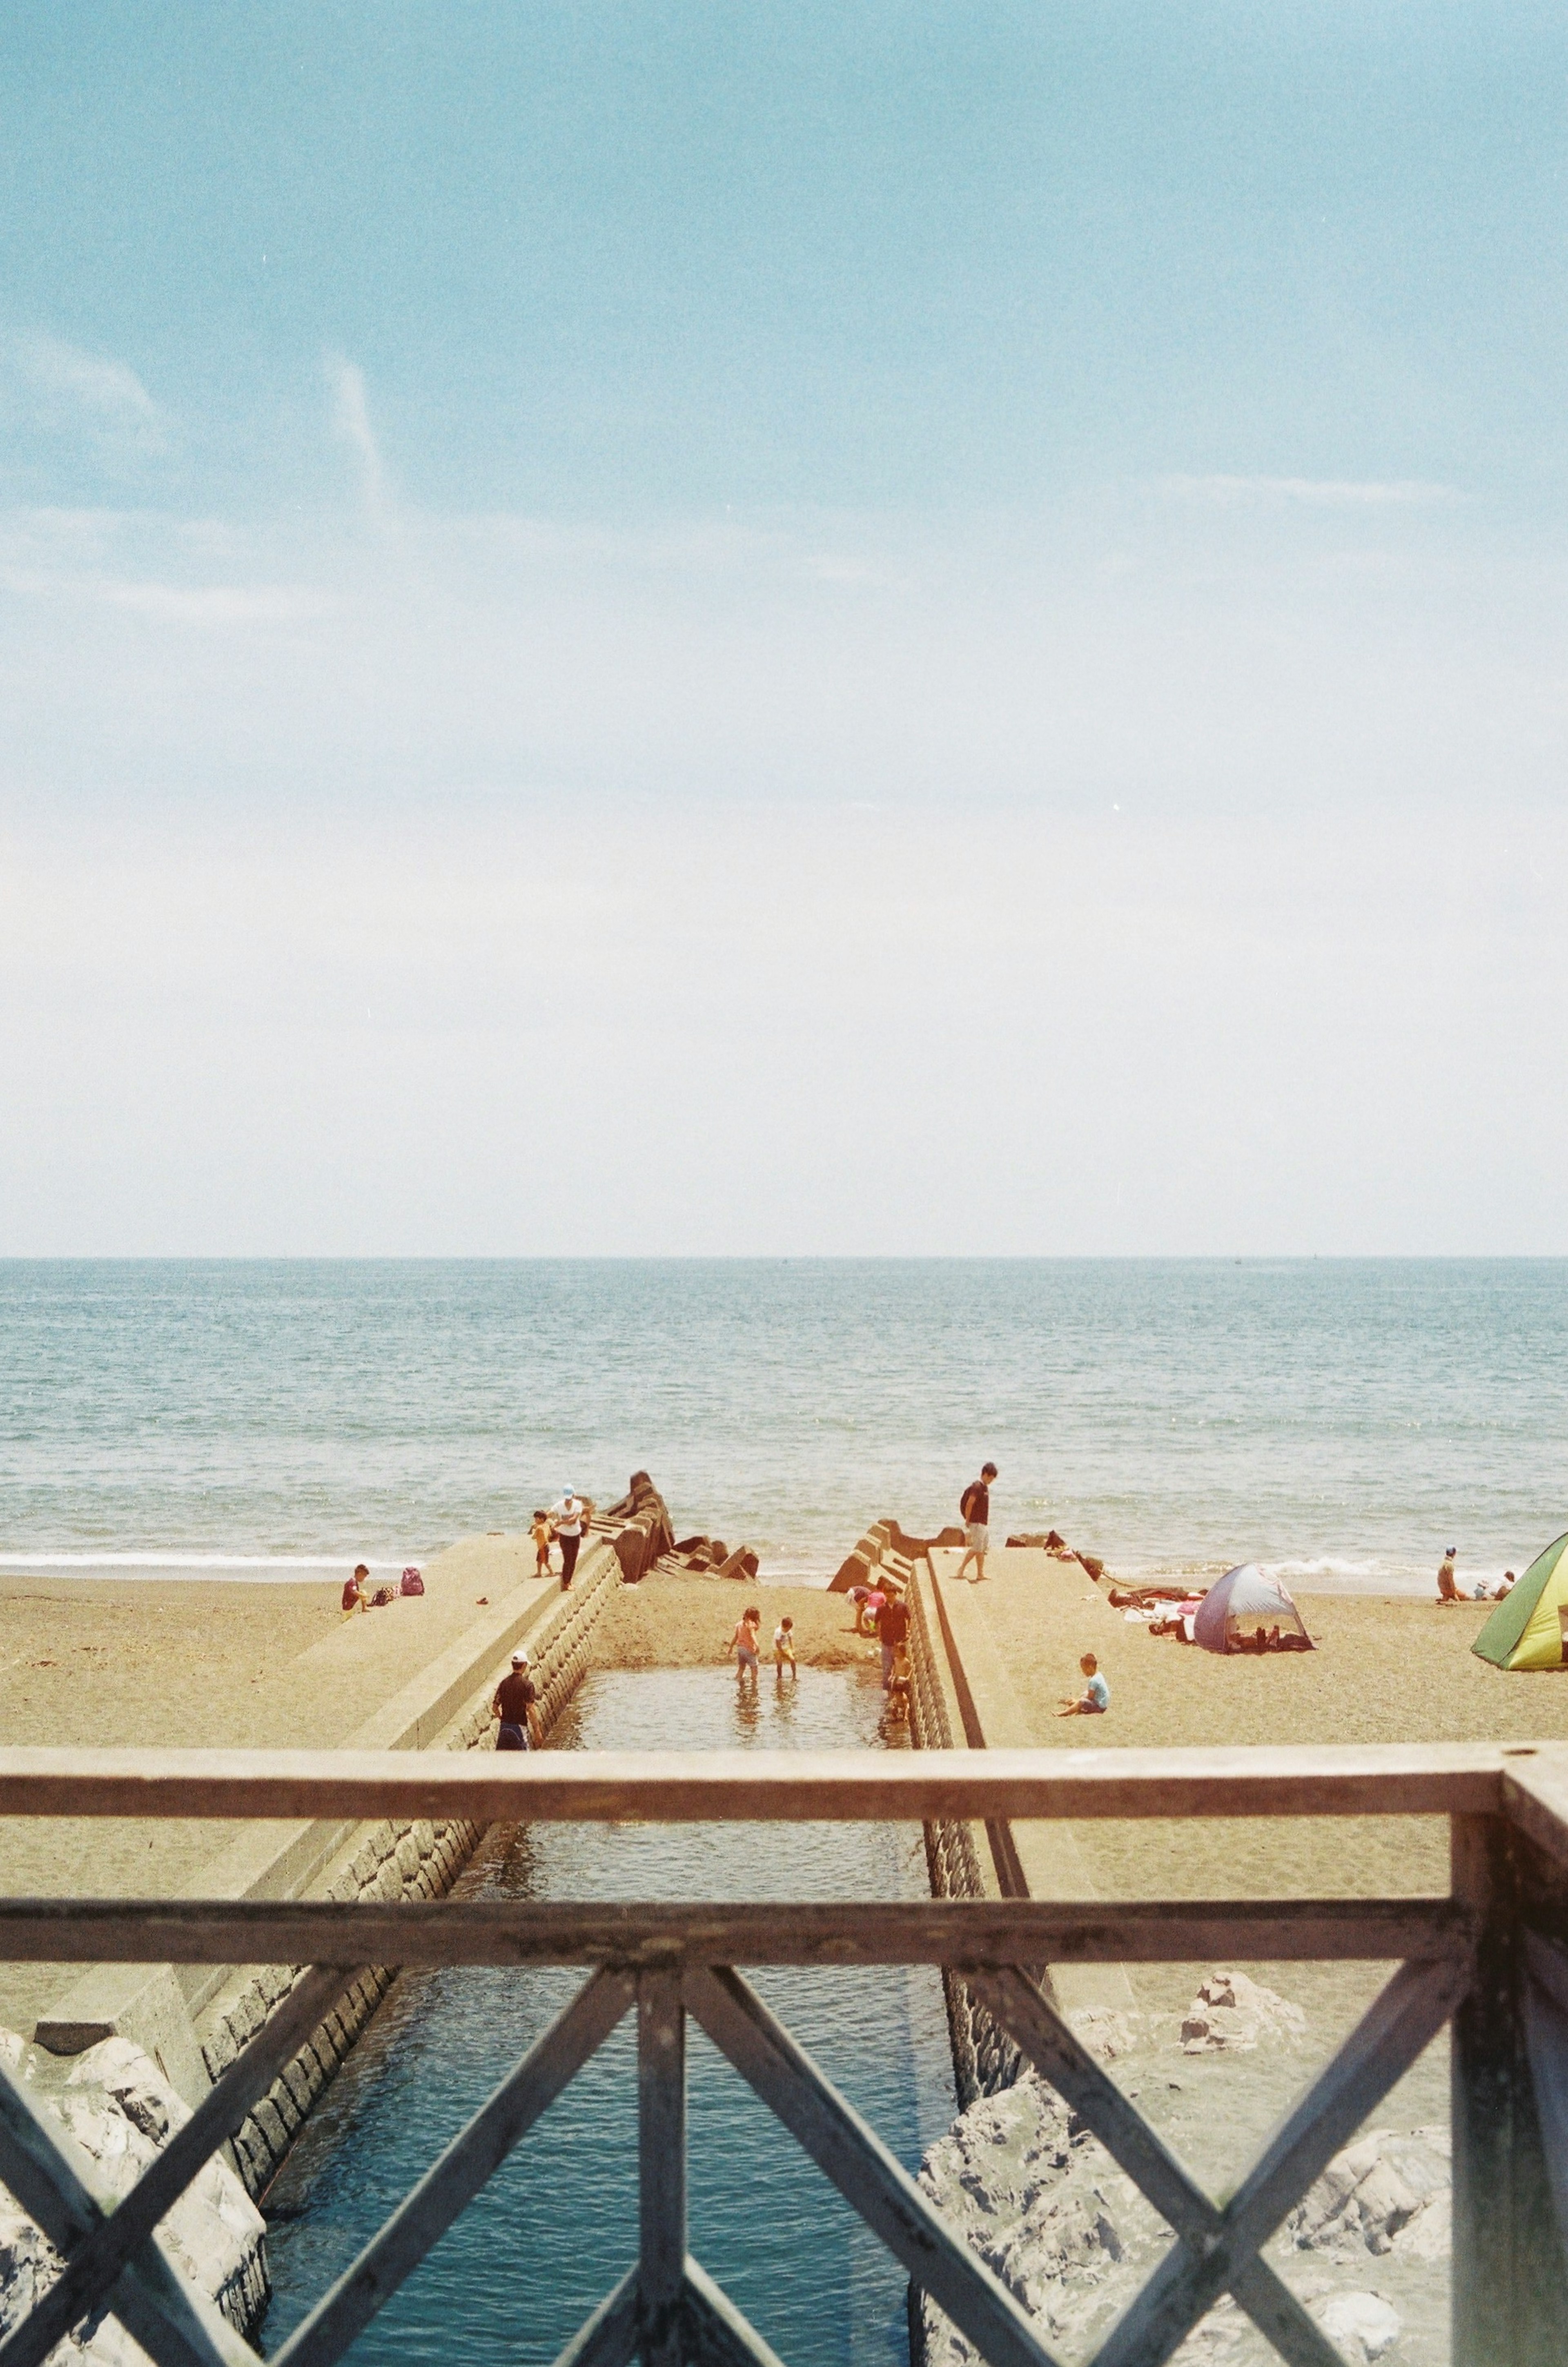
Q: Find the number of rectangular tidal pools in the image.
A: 1